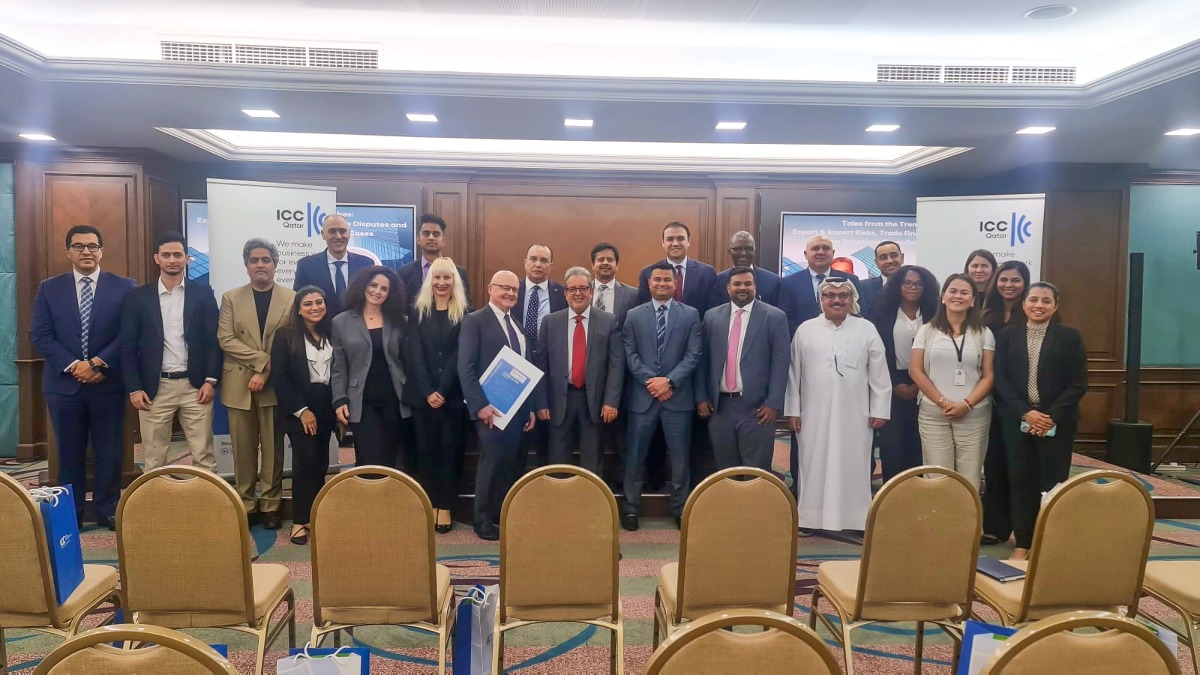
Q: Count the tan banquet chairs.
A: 11